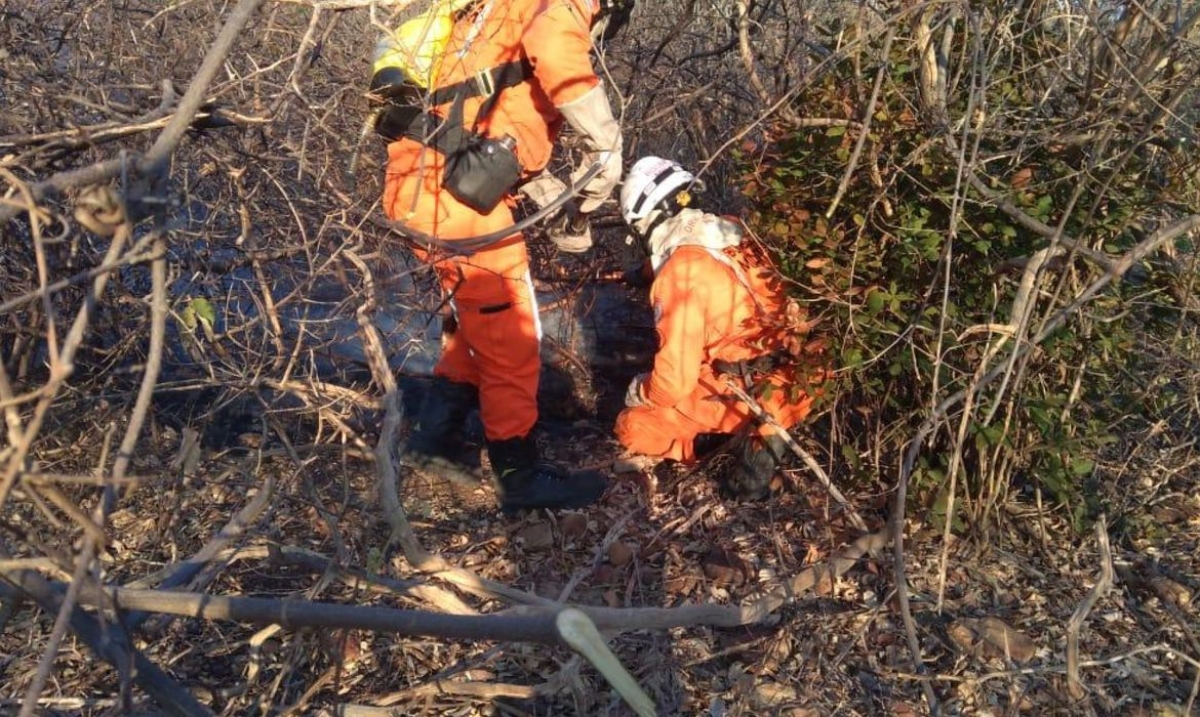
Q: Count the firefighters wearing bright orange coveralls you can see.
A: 2